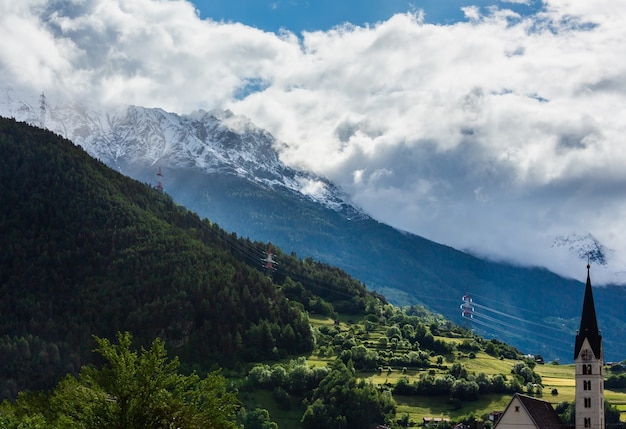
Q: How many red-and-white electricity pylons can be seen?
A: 3